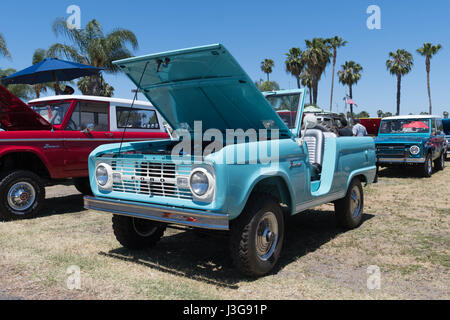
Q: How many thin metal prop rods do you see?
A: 1